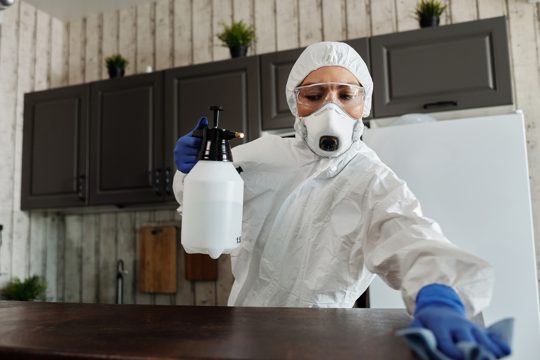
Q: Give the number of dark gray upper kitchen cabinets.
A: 5